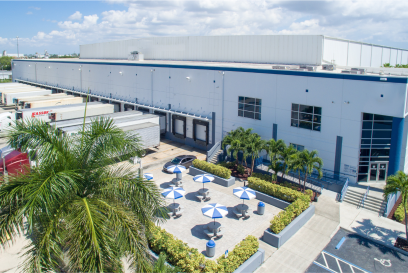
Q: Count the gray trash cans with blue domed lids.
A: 2